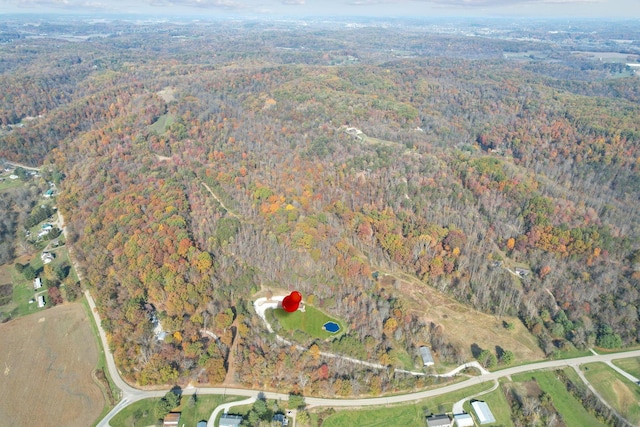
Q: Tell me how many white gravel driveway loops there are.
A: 1